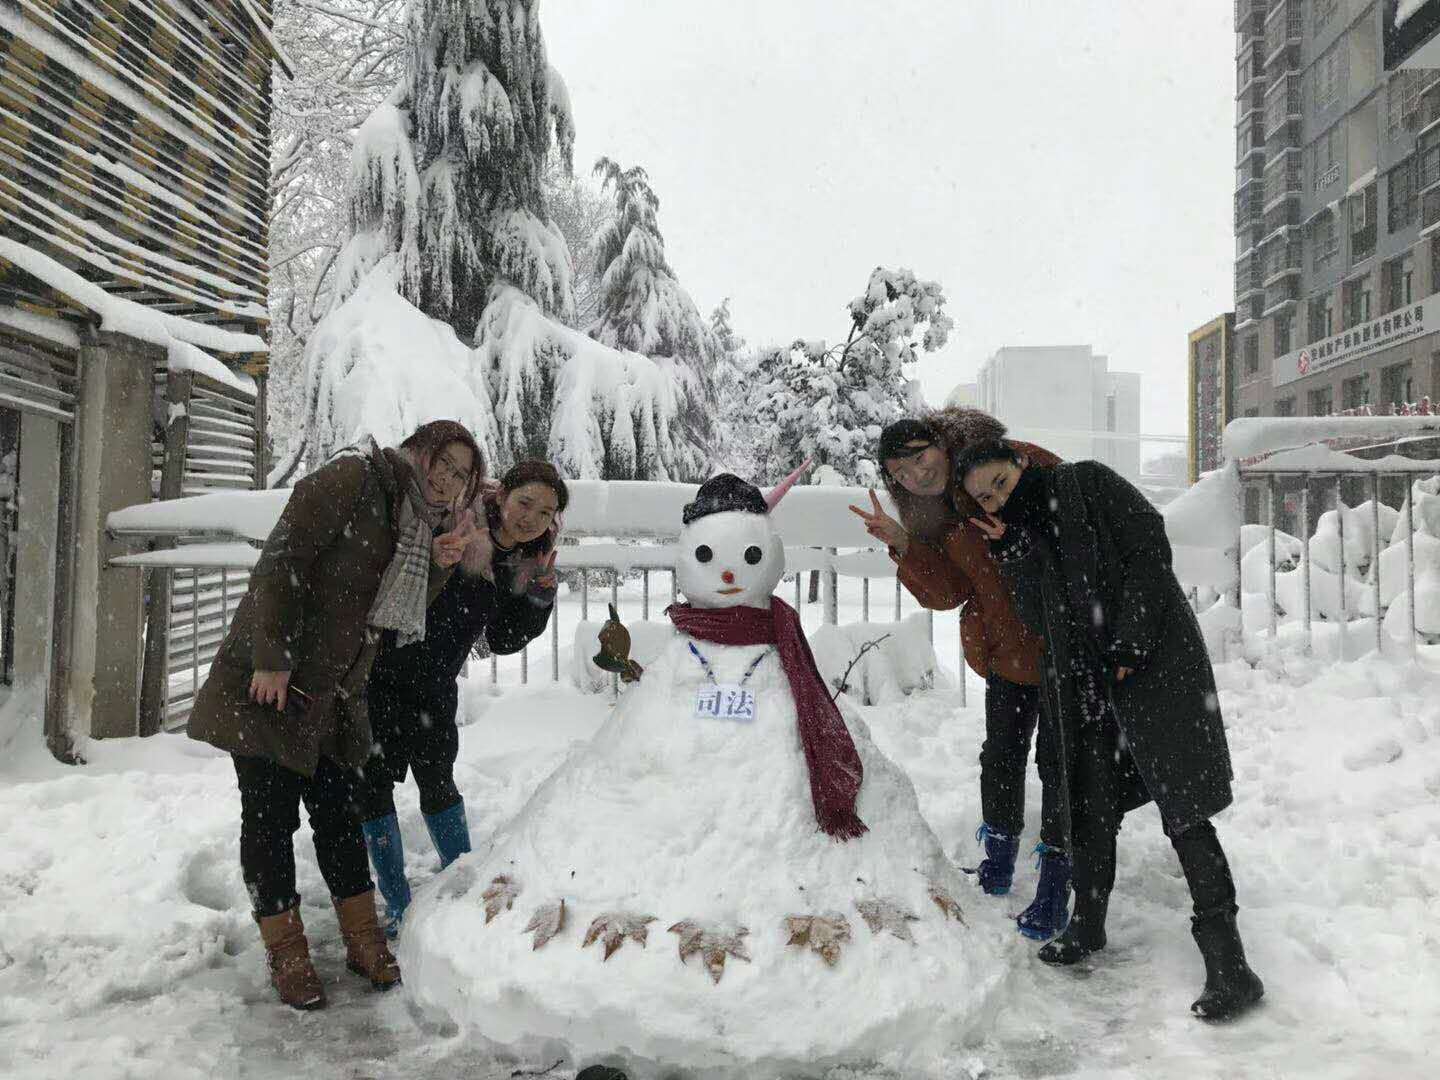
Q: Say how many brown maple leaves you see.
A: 7